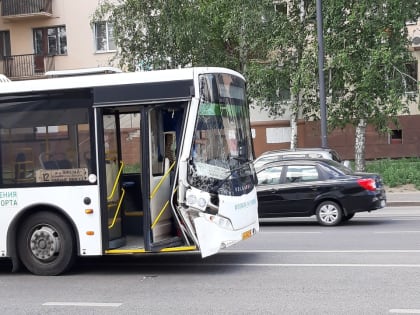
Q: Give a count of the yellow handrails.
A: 4